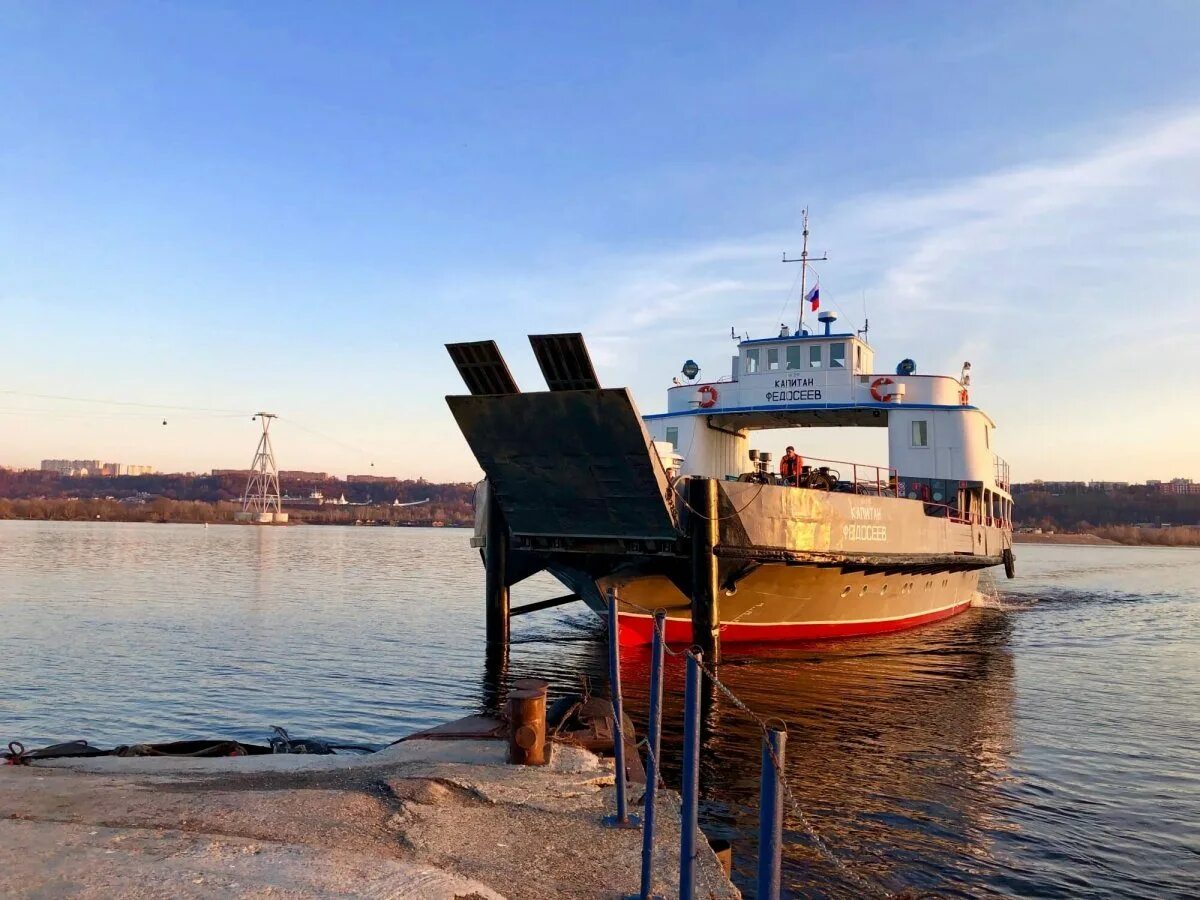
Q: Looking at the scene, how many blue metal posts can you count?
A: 4